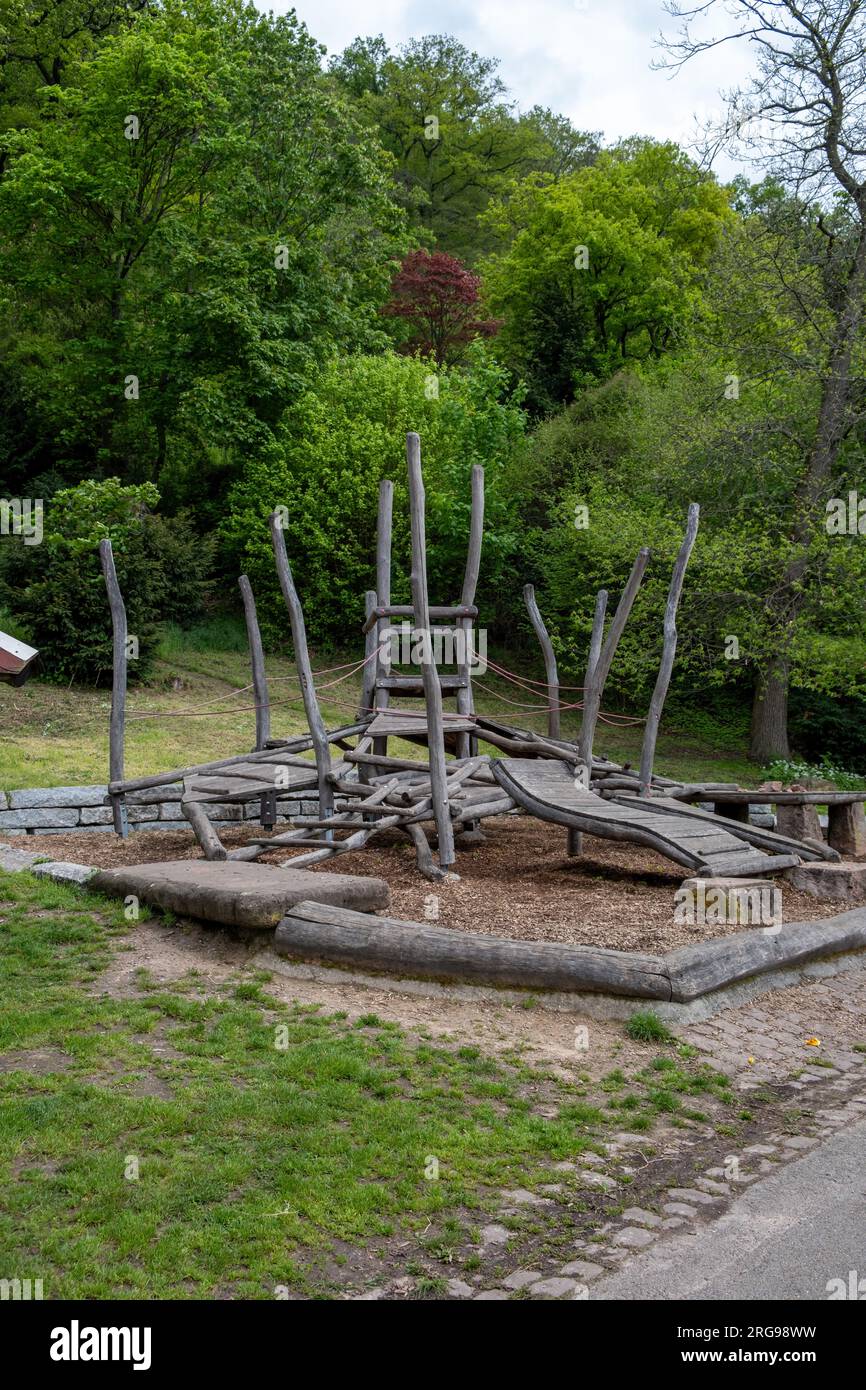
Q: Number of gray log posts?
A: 11